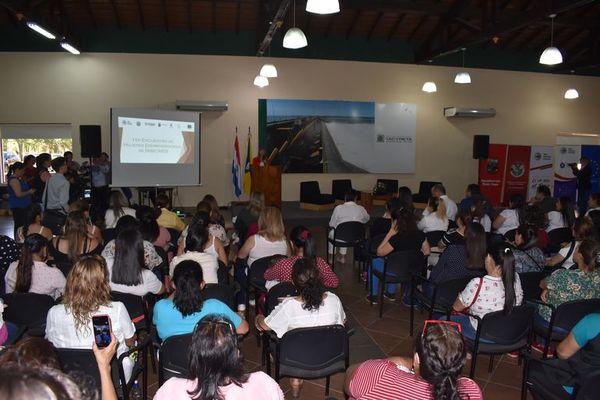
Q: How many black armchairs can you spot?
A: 4